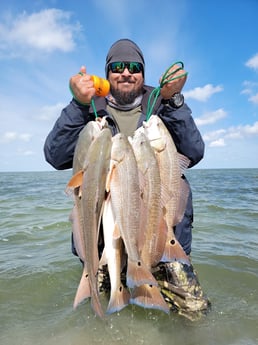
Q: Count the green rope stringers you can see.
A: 2